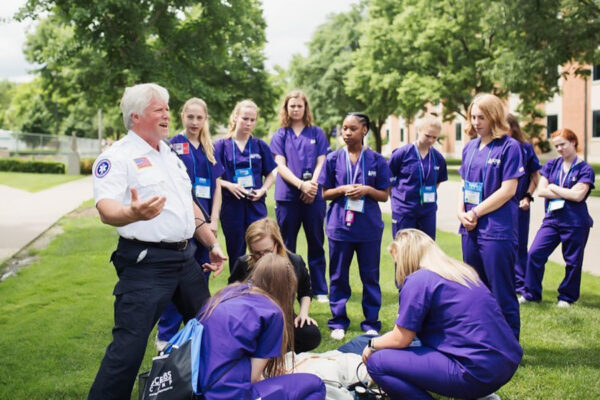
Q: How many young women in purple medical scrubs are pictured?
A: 10